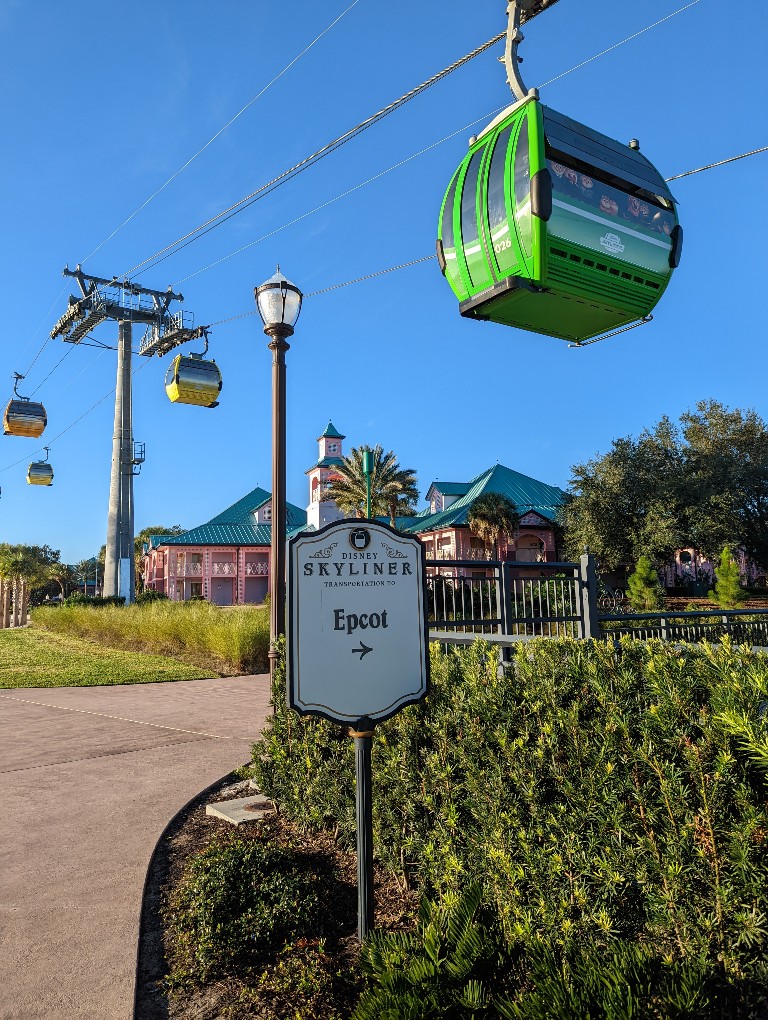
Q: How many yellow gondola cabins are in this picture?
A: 2